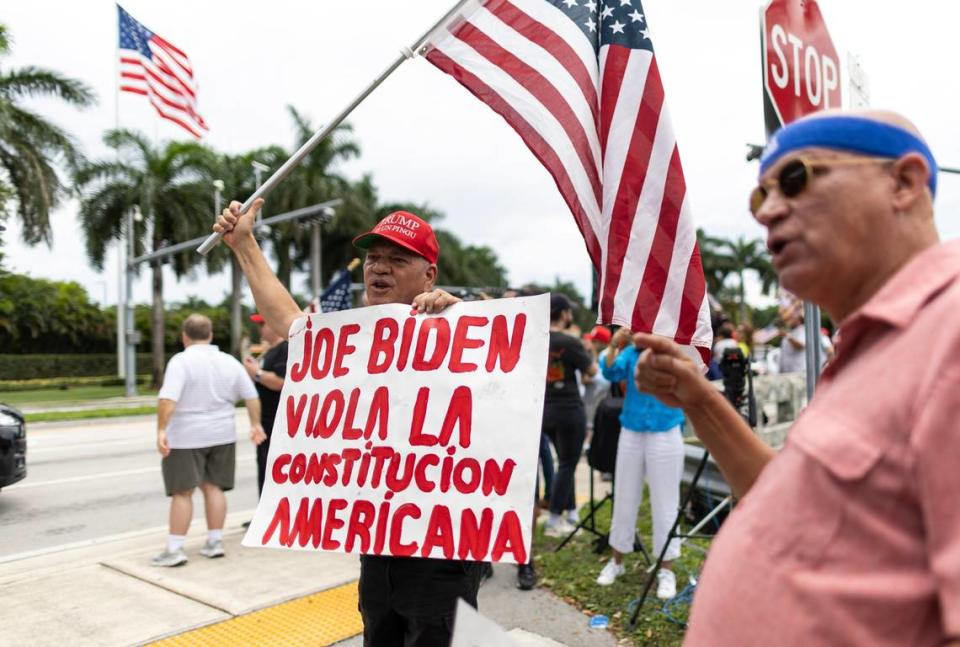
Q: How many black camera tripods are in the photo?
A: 2